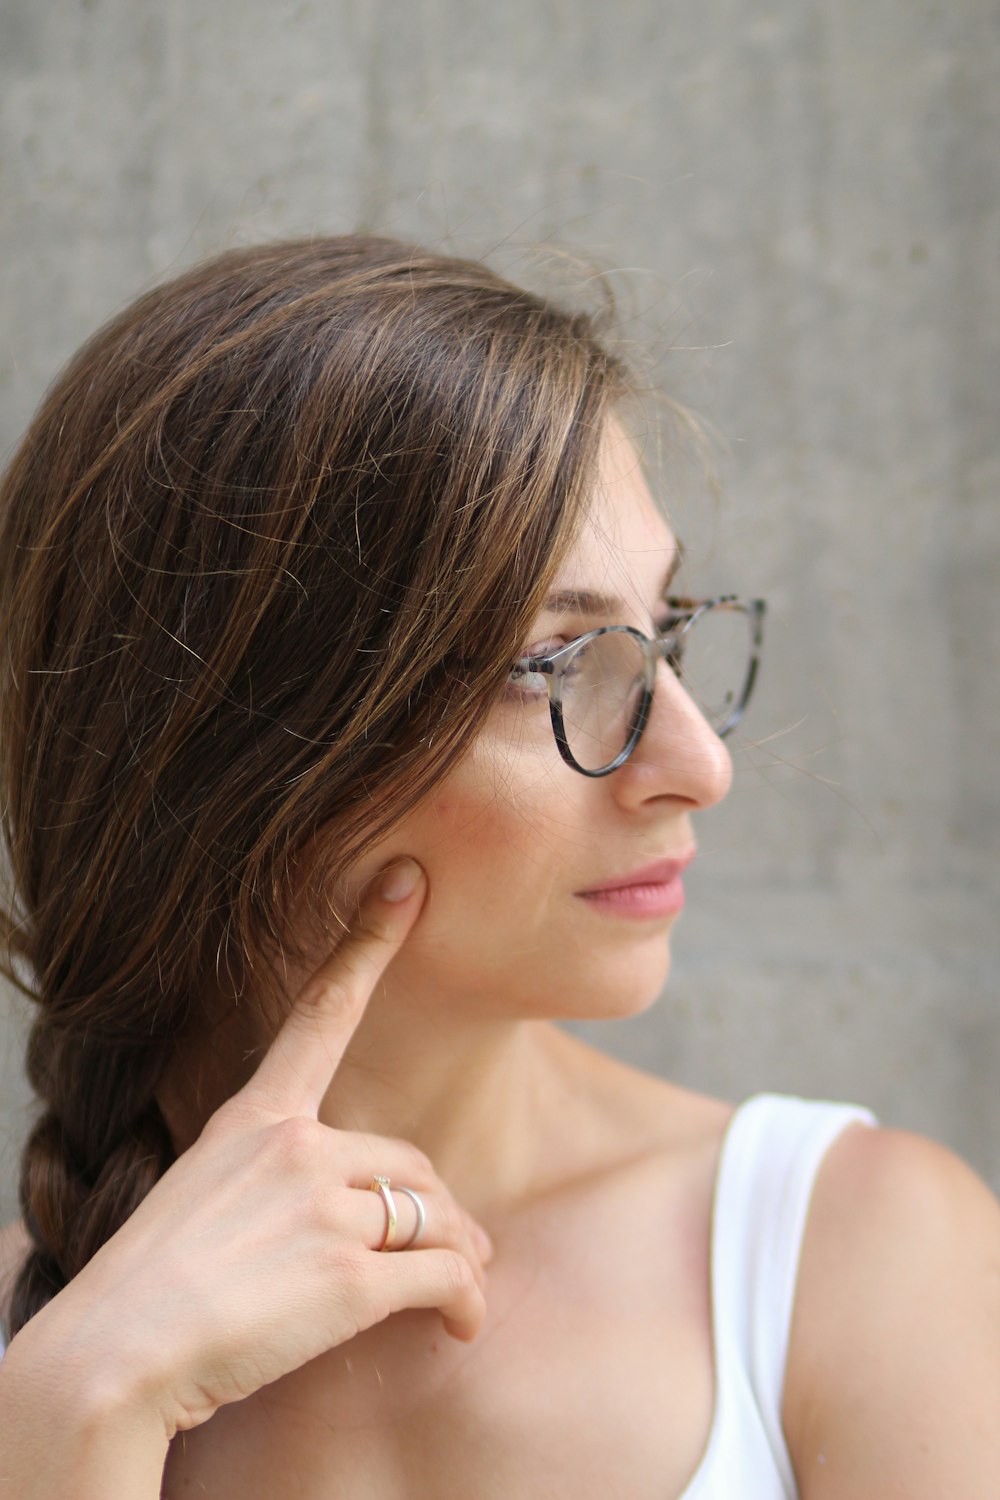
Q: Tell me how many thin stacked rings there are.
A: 2